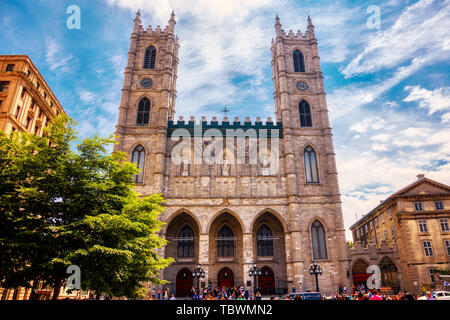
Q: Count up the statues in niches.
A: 3